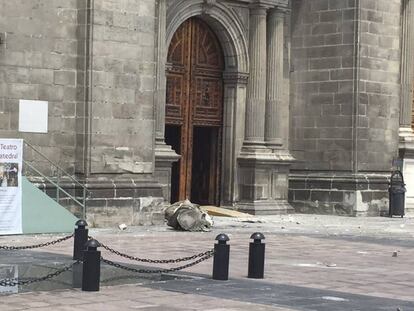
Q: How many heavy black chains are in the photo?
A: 4